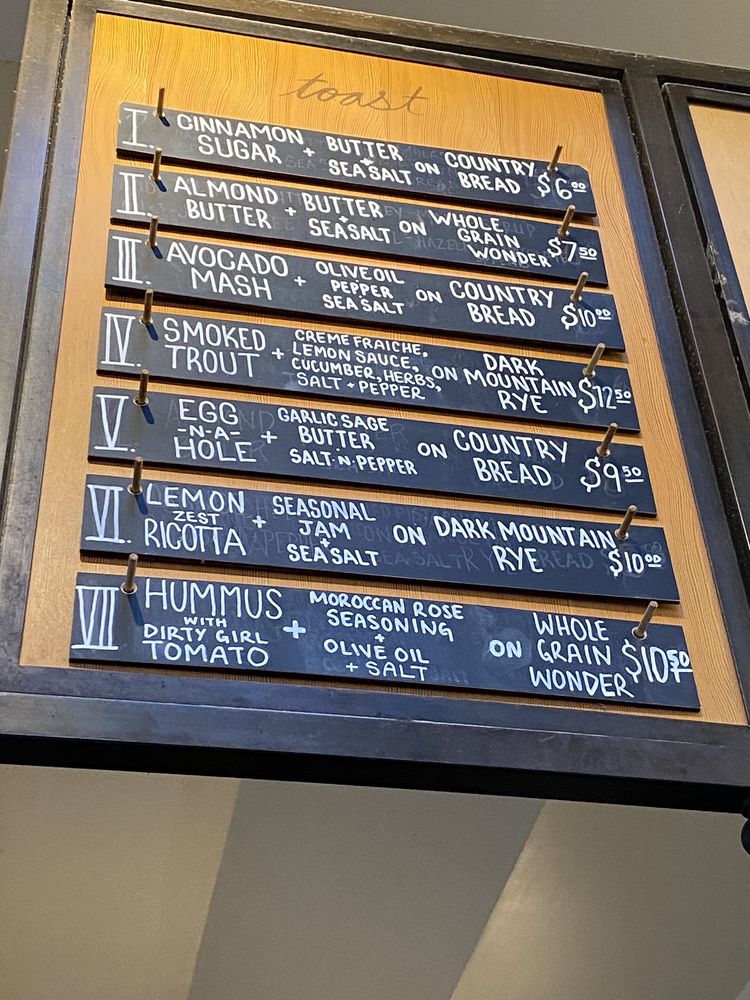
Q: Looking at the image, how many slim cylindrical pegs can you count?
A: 14